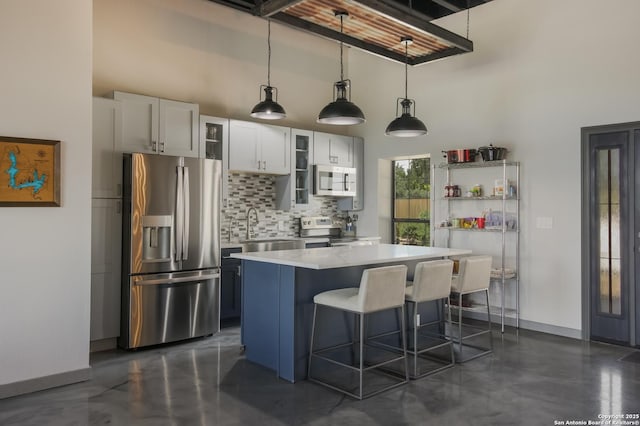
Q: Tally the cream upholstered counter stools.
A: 3